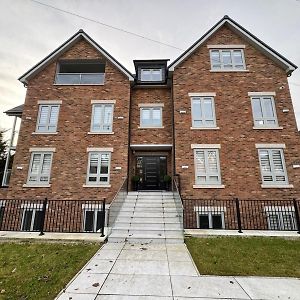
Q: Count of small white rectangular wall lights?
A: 8